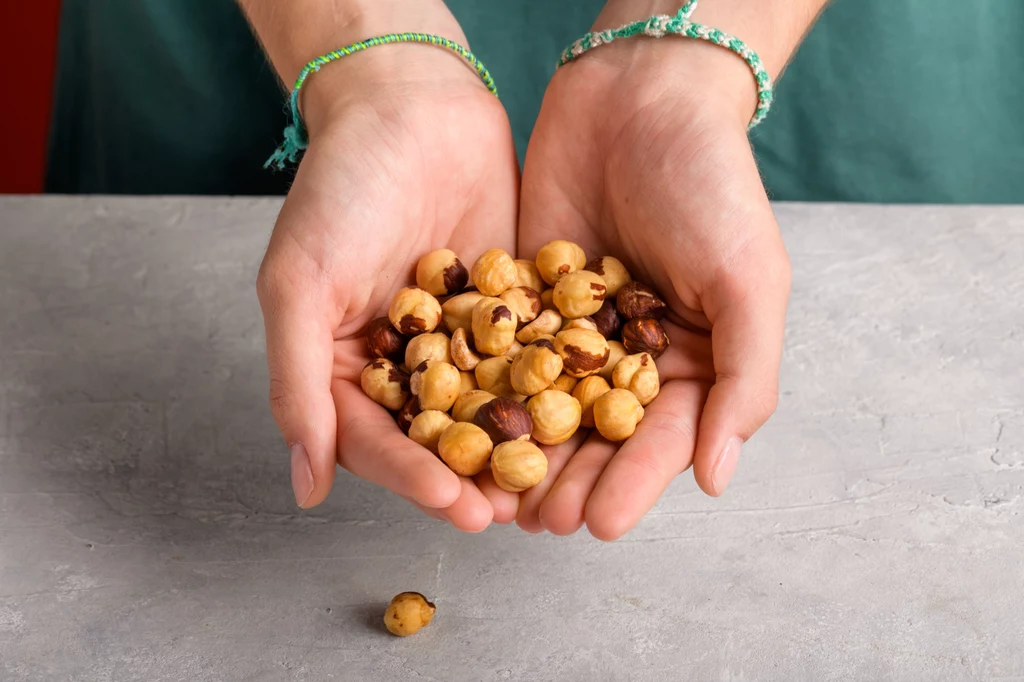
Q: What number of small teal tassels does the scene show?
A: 1